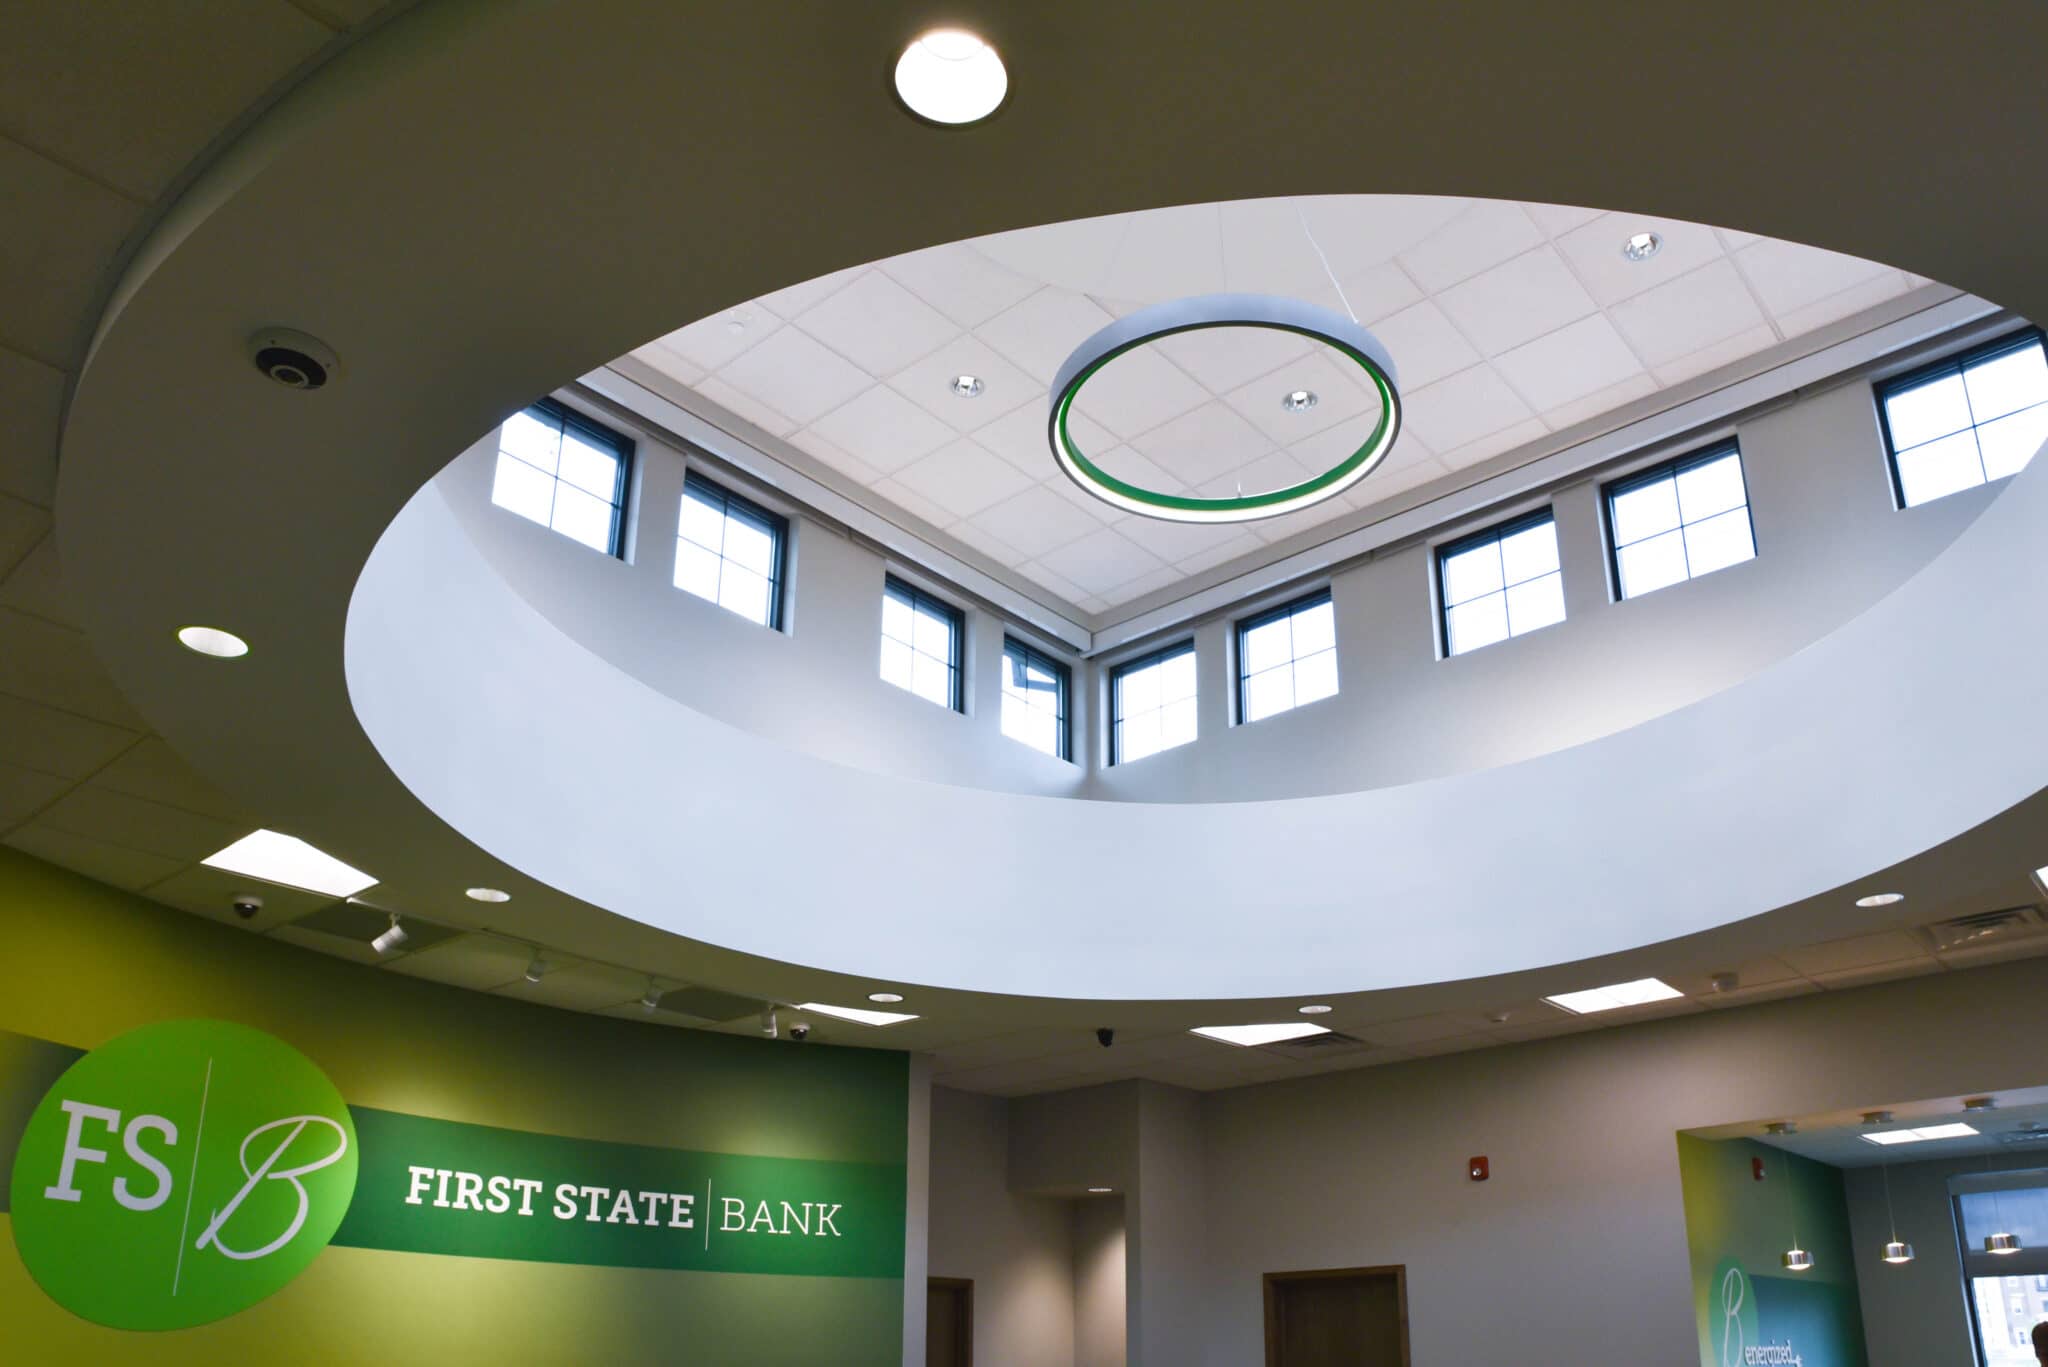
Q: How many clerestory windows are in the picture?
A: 9